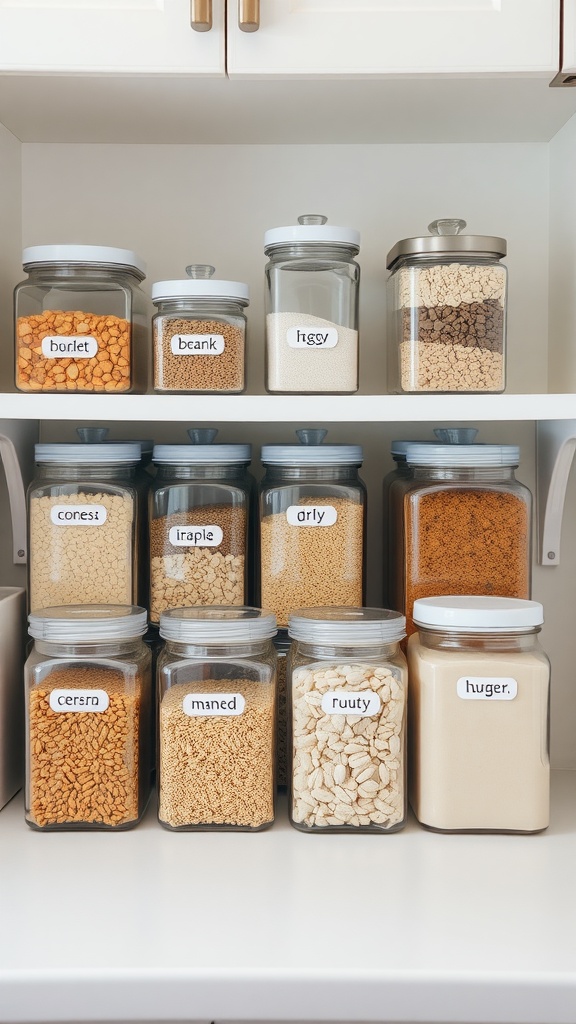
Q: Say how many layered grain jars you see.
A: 2